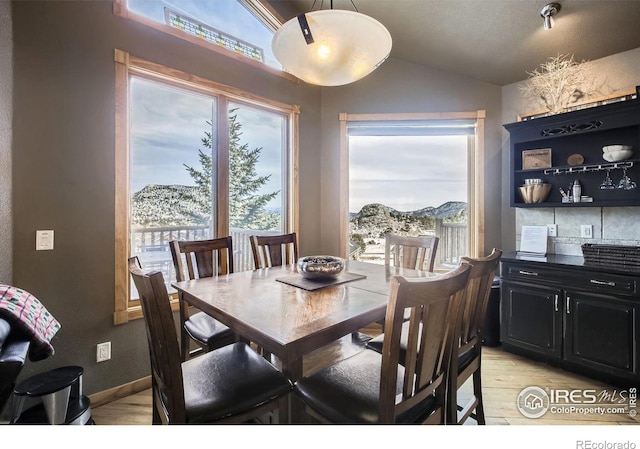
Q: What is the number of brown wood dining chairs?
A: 6